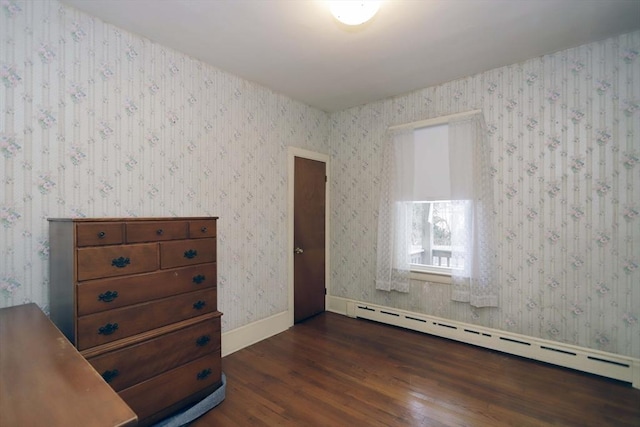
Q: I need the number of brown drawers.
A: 9